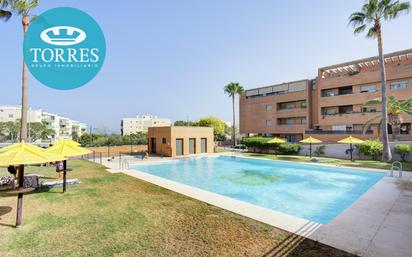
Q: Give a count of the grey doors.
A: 3